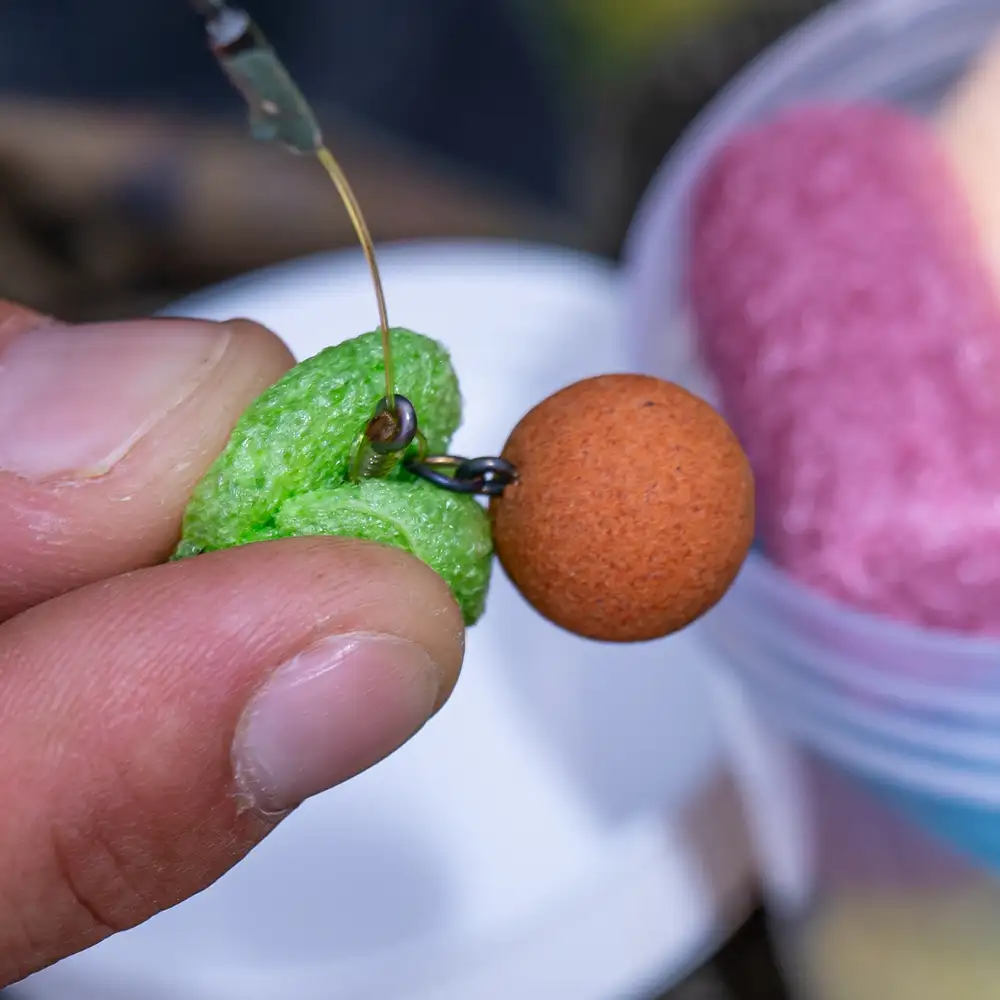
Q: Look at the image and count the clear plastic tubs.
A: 1